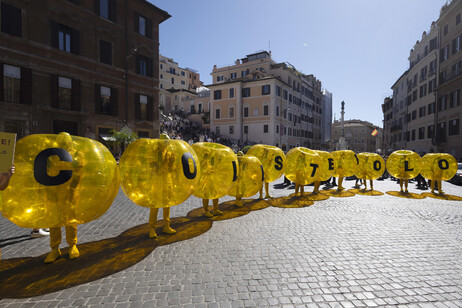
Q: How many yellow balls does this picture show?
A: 11